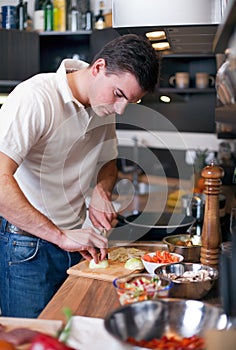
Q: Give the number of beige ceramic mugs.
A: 2